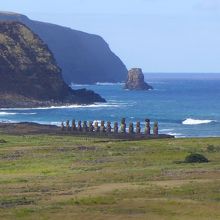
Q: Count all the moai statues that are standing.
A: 15